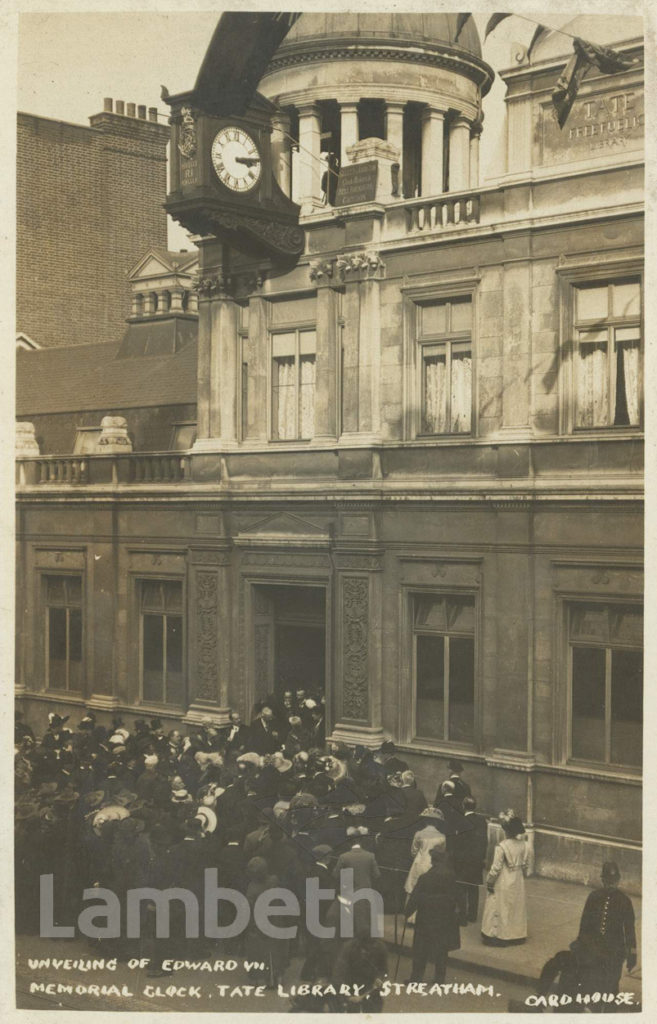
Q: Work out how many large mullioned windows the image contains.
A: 7